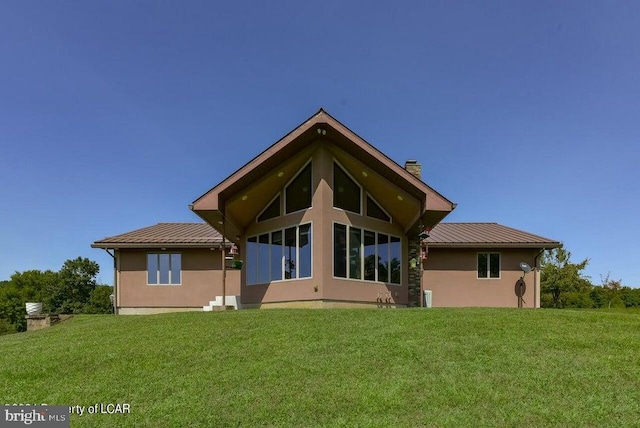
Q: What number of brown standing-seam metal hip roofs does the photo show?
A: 2